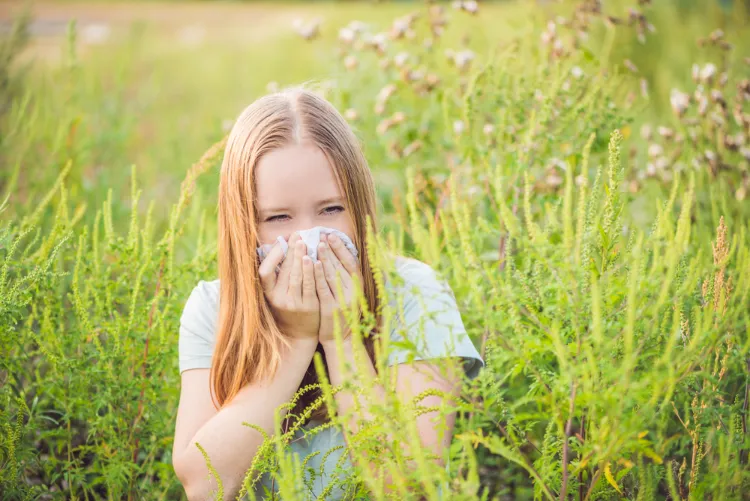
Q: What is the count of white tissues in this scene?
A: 1